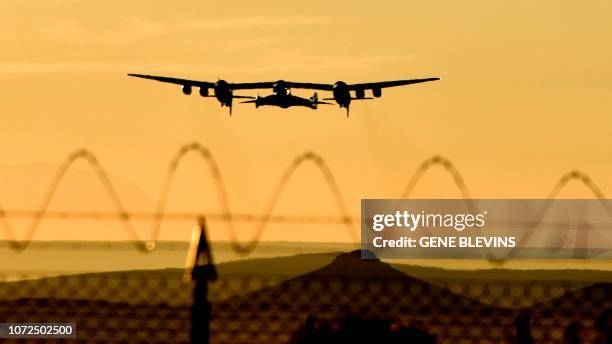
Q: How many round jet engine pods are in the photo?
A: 4